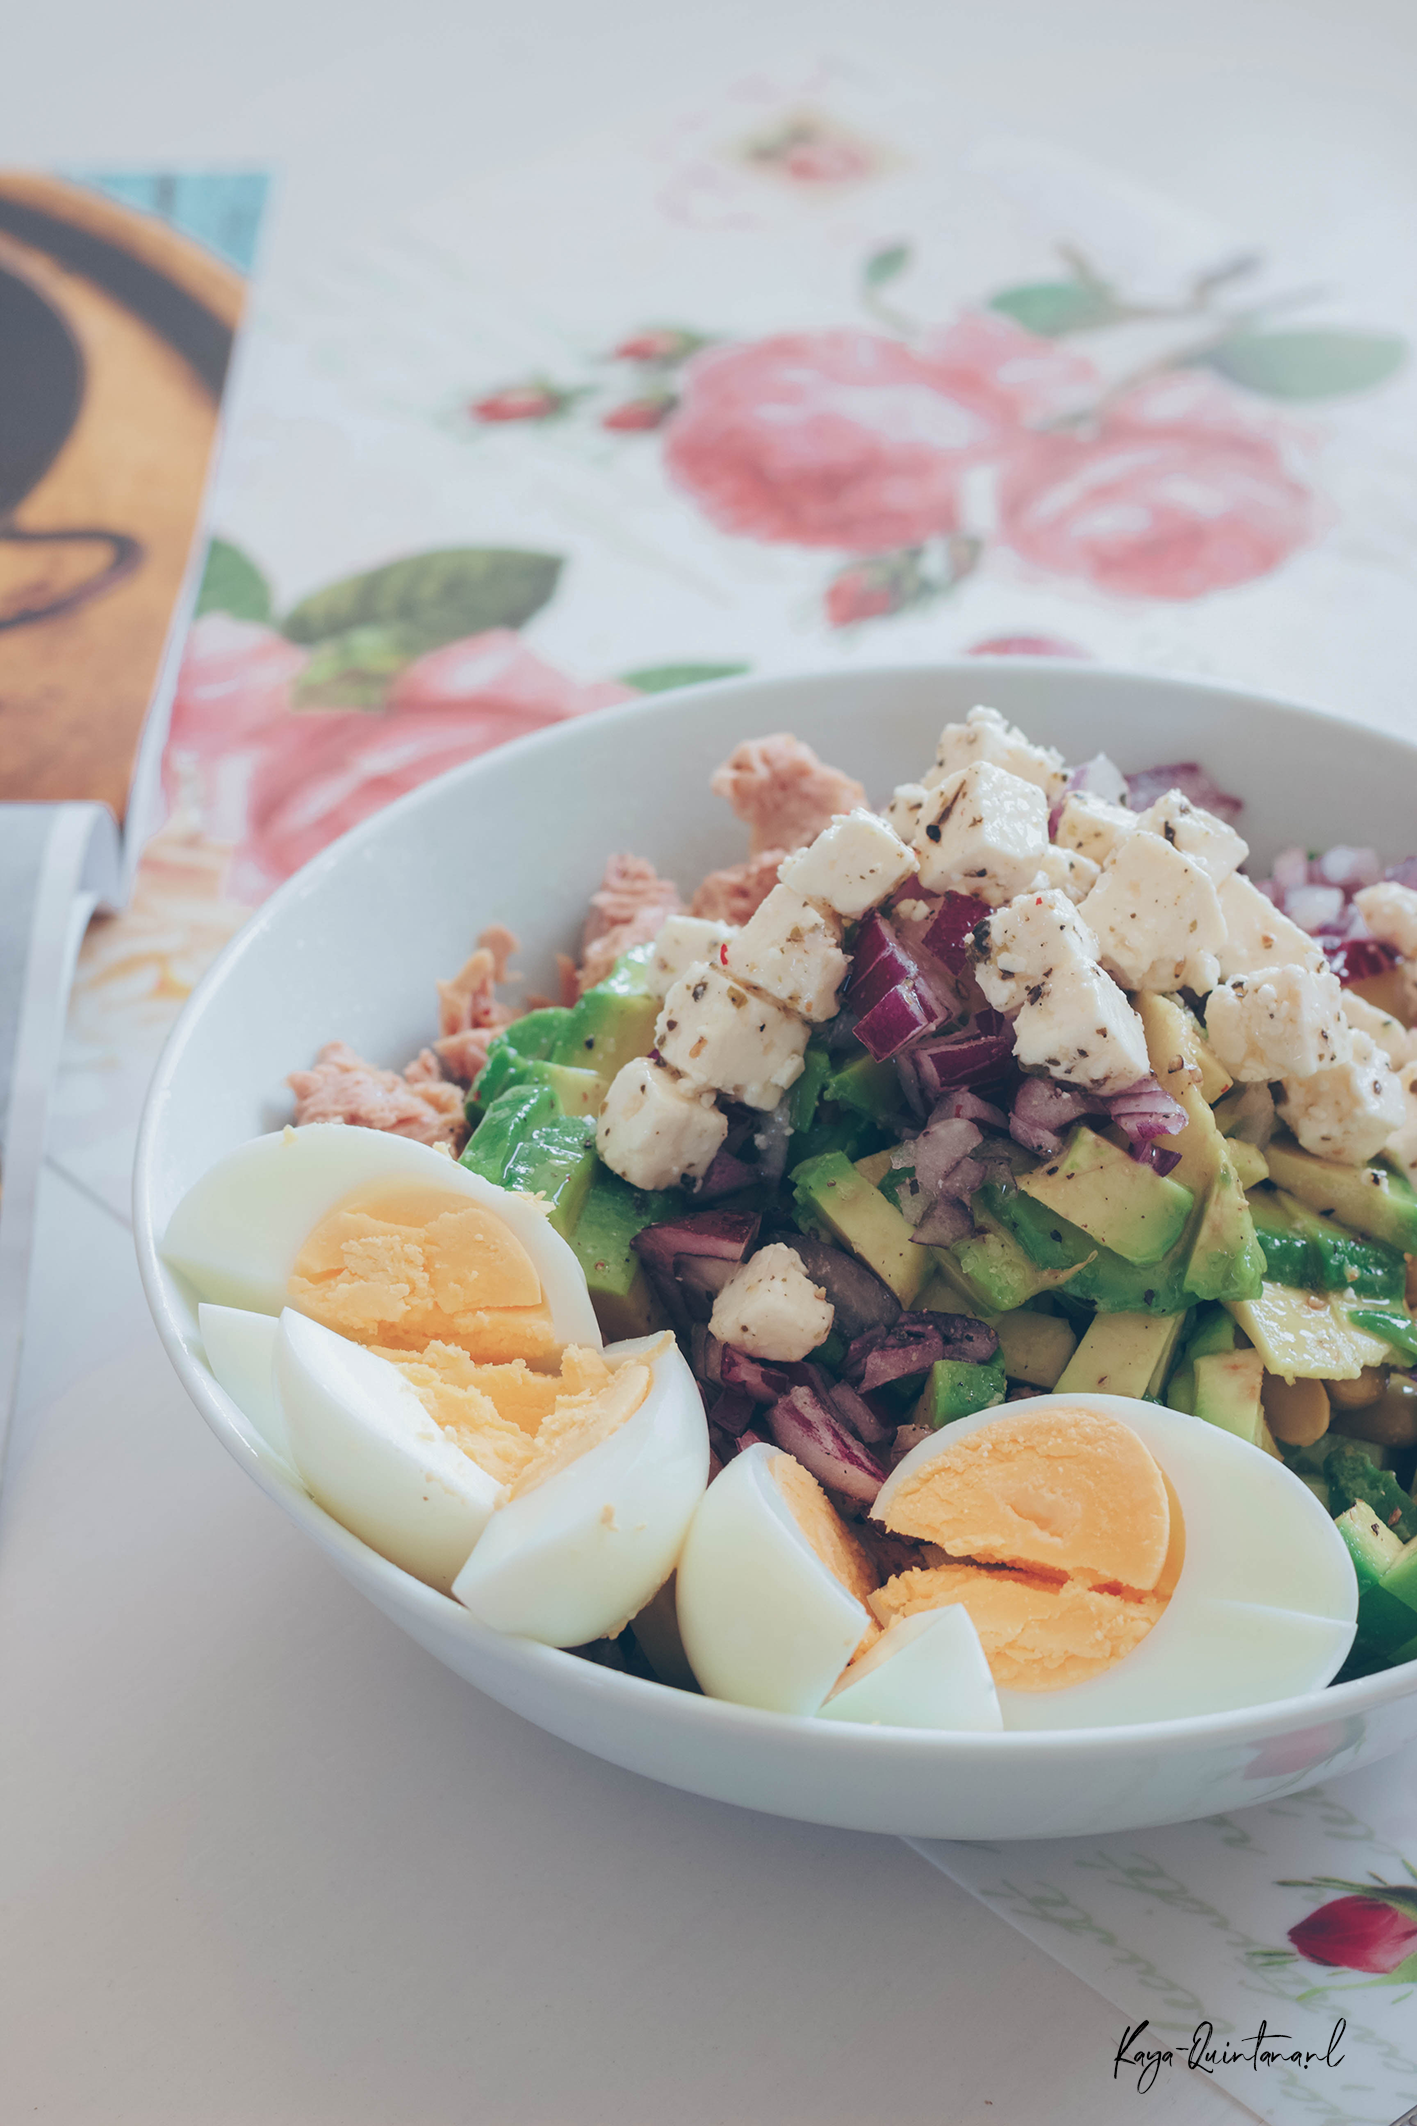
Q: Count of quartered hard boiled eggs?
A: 2